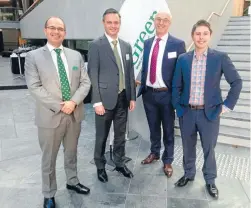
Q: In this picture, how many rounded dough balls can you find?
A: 0